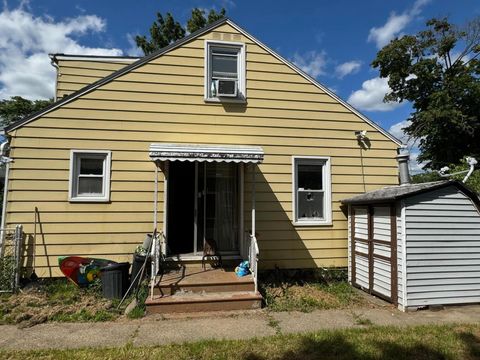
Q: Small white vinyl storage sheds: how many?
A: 1